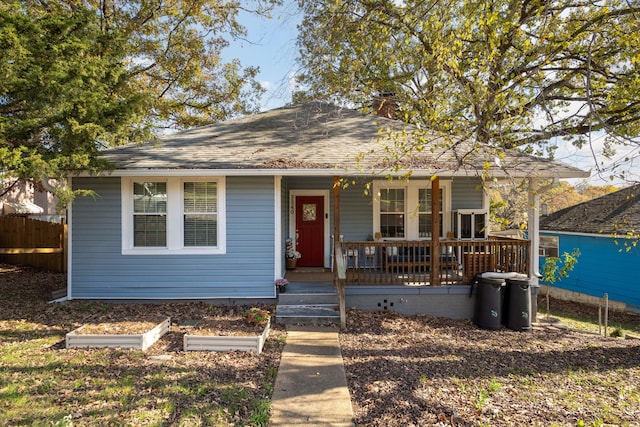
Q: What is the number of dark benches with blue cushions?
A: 1